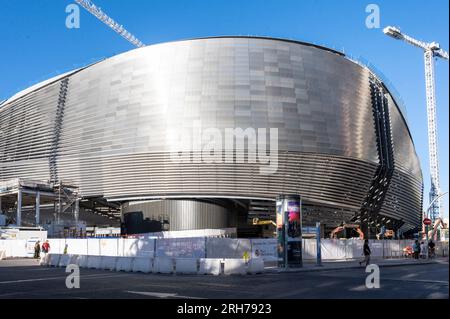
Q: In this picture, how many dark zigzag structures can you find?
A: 2